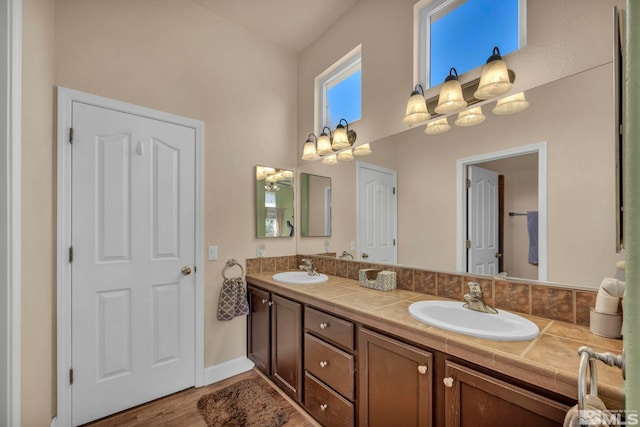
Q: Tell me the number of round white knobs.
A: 7